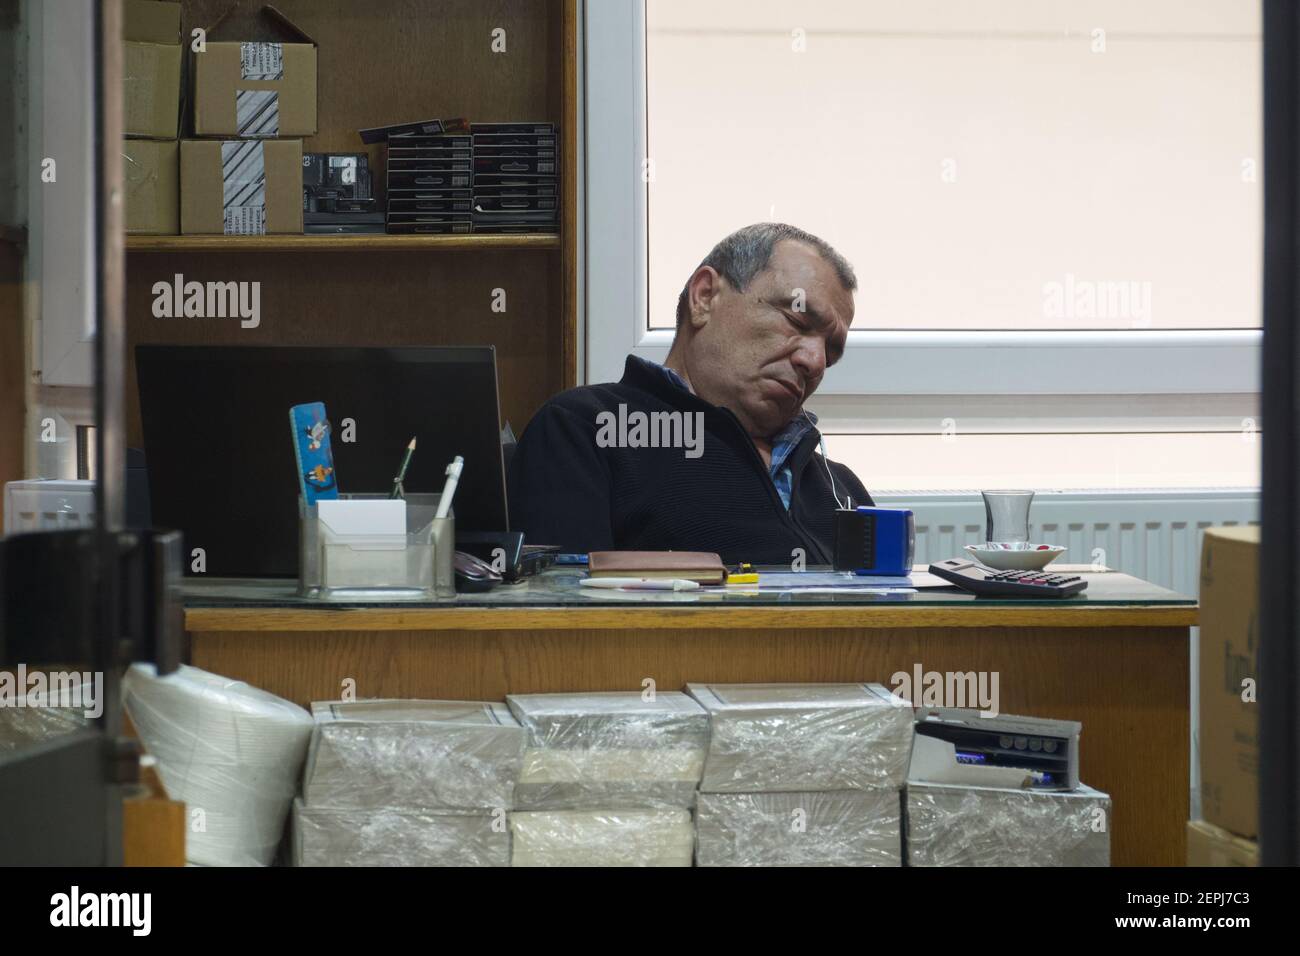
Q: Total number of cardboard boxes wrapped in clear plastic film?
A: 7